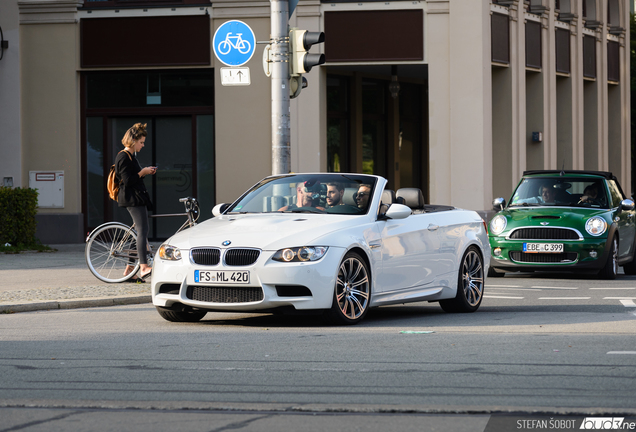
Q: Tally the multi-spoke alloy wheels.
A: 2